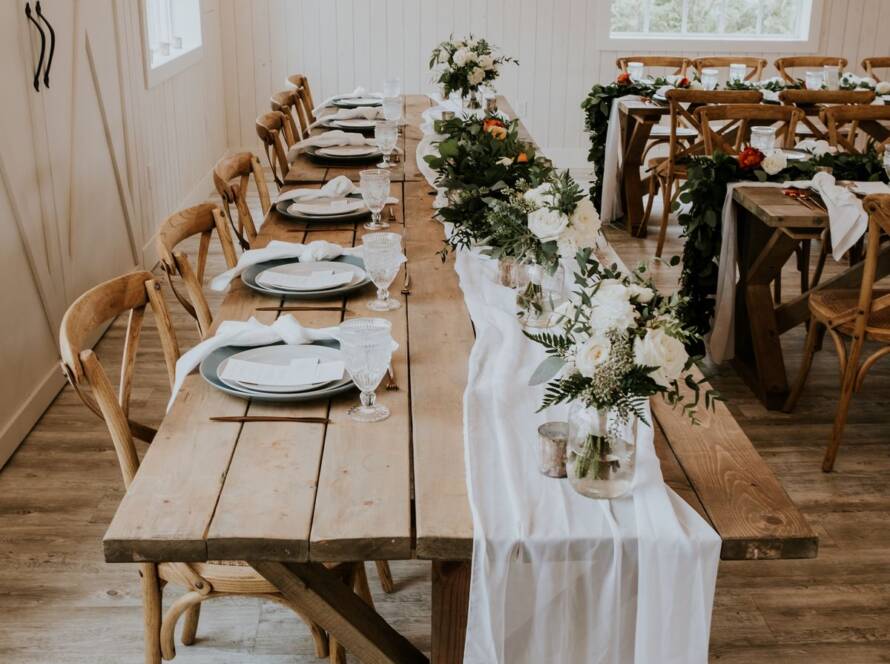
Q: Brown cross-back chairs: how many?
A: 15